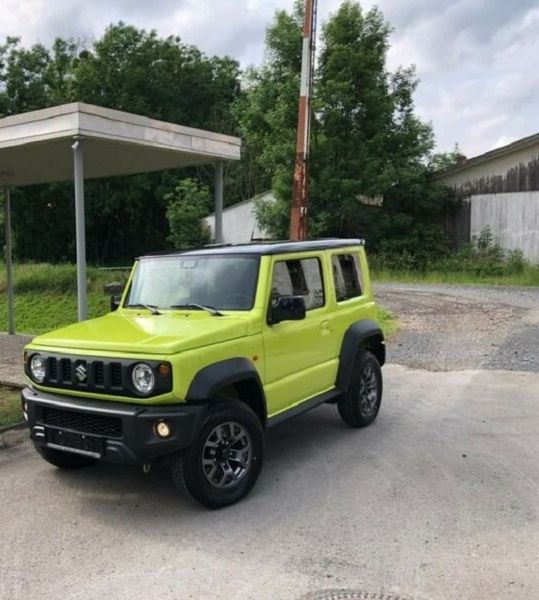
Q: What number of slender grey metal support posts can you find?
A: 3